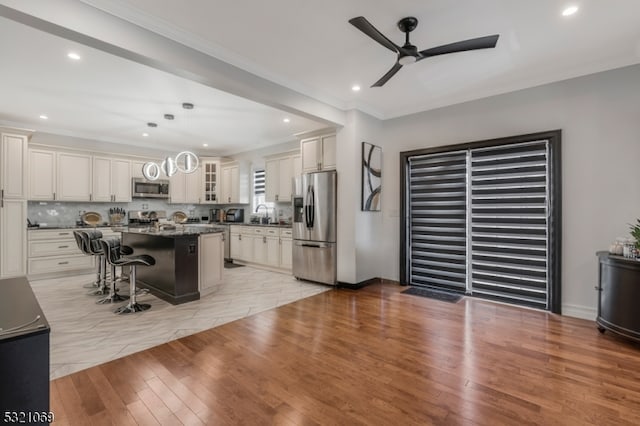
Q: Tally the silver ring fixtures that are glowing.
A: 3